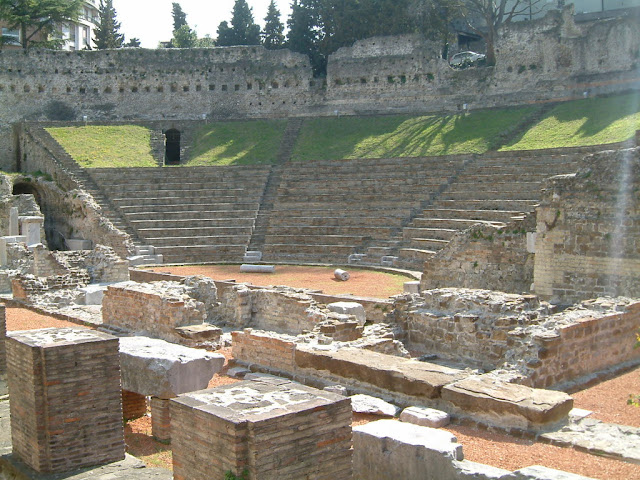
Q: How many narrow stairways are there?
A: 3